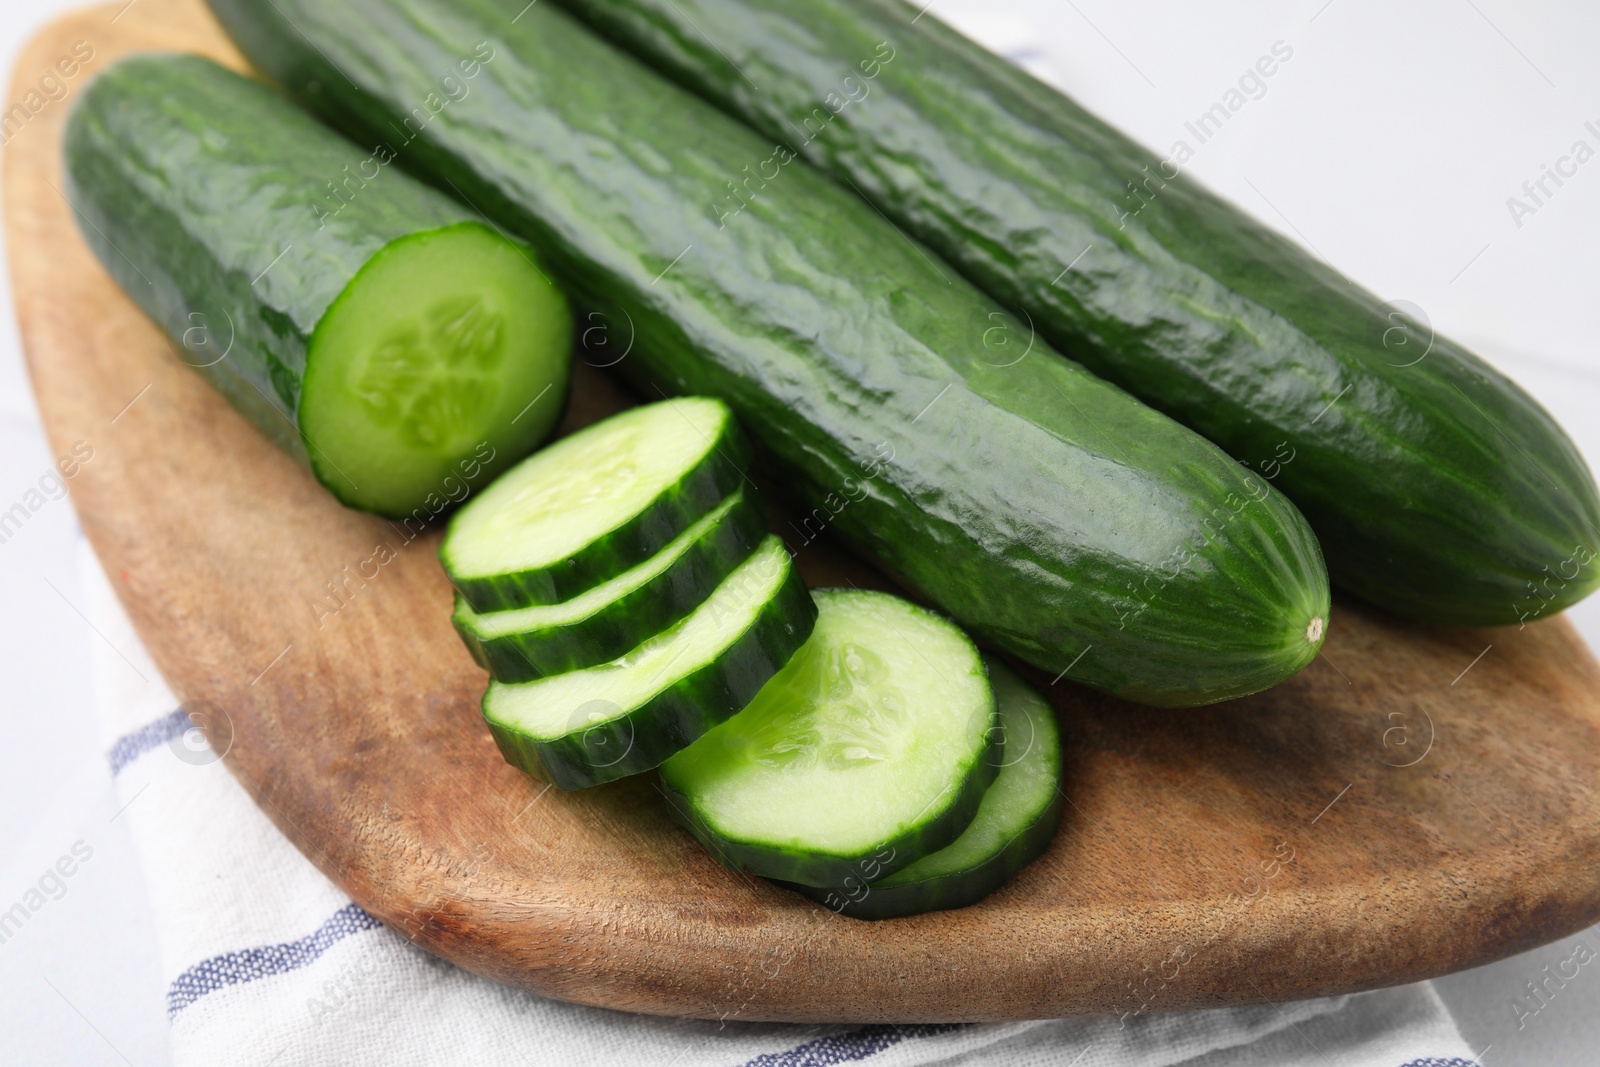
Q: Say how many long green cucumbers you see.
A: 2